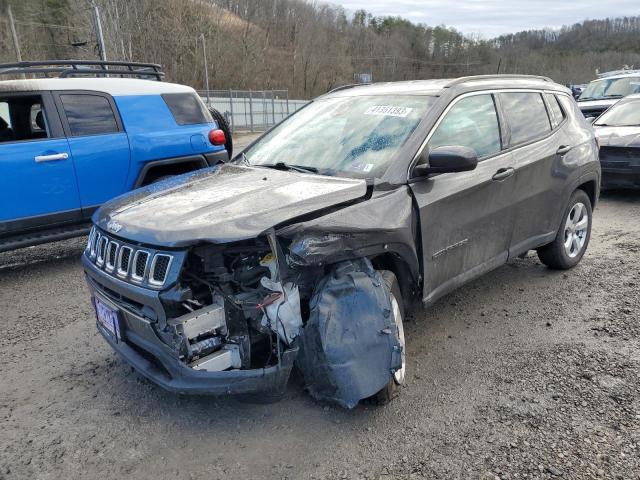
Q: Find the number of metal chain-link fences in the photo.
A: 1